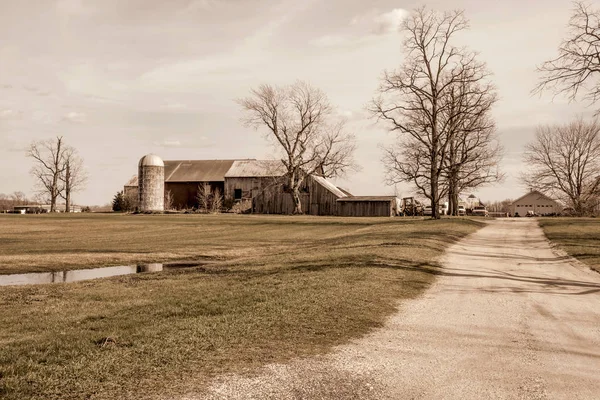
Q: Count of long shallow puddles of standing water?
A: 1